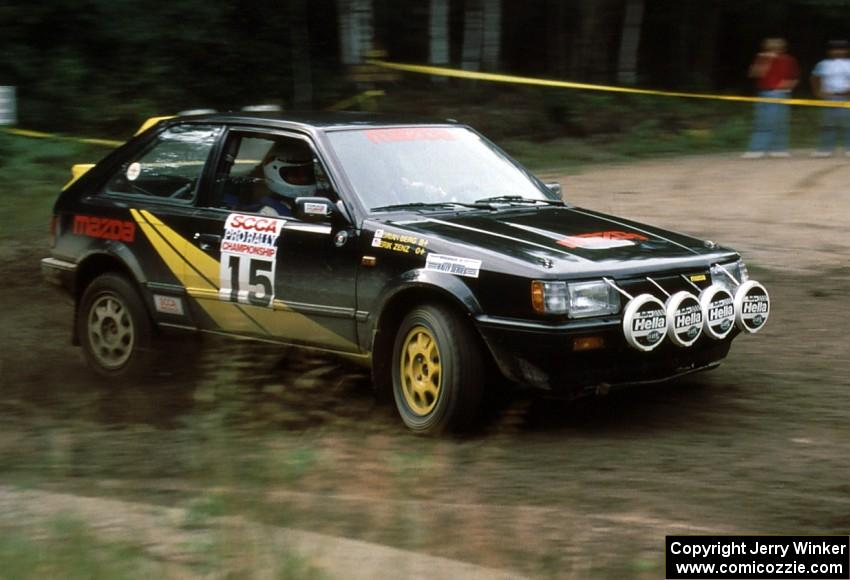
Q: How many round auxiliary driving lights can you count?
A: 4